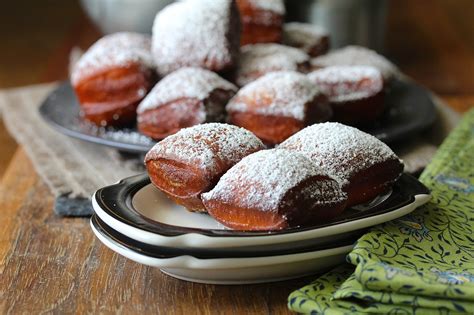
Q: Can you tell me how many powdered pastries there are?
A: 12